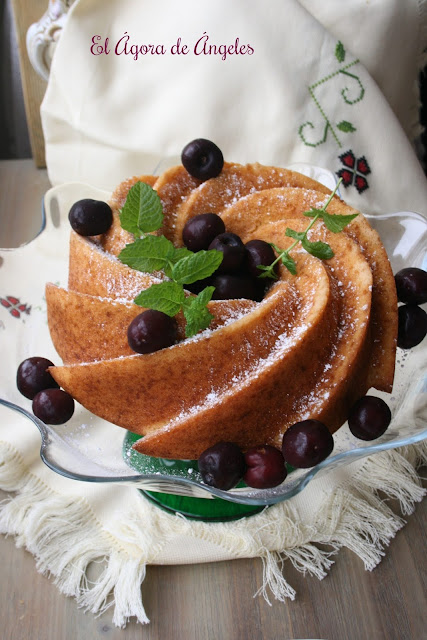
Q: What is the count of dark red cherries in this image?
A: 15